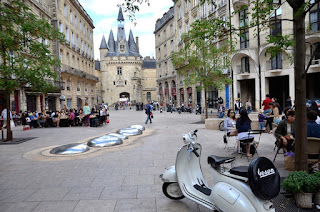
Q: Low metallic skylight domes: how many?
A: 5